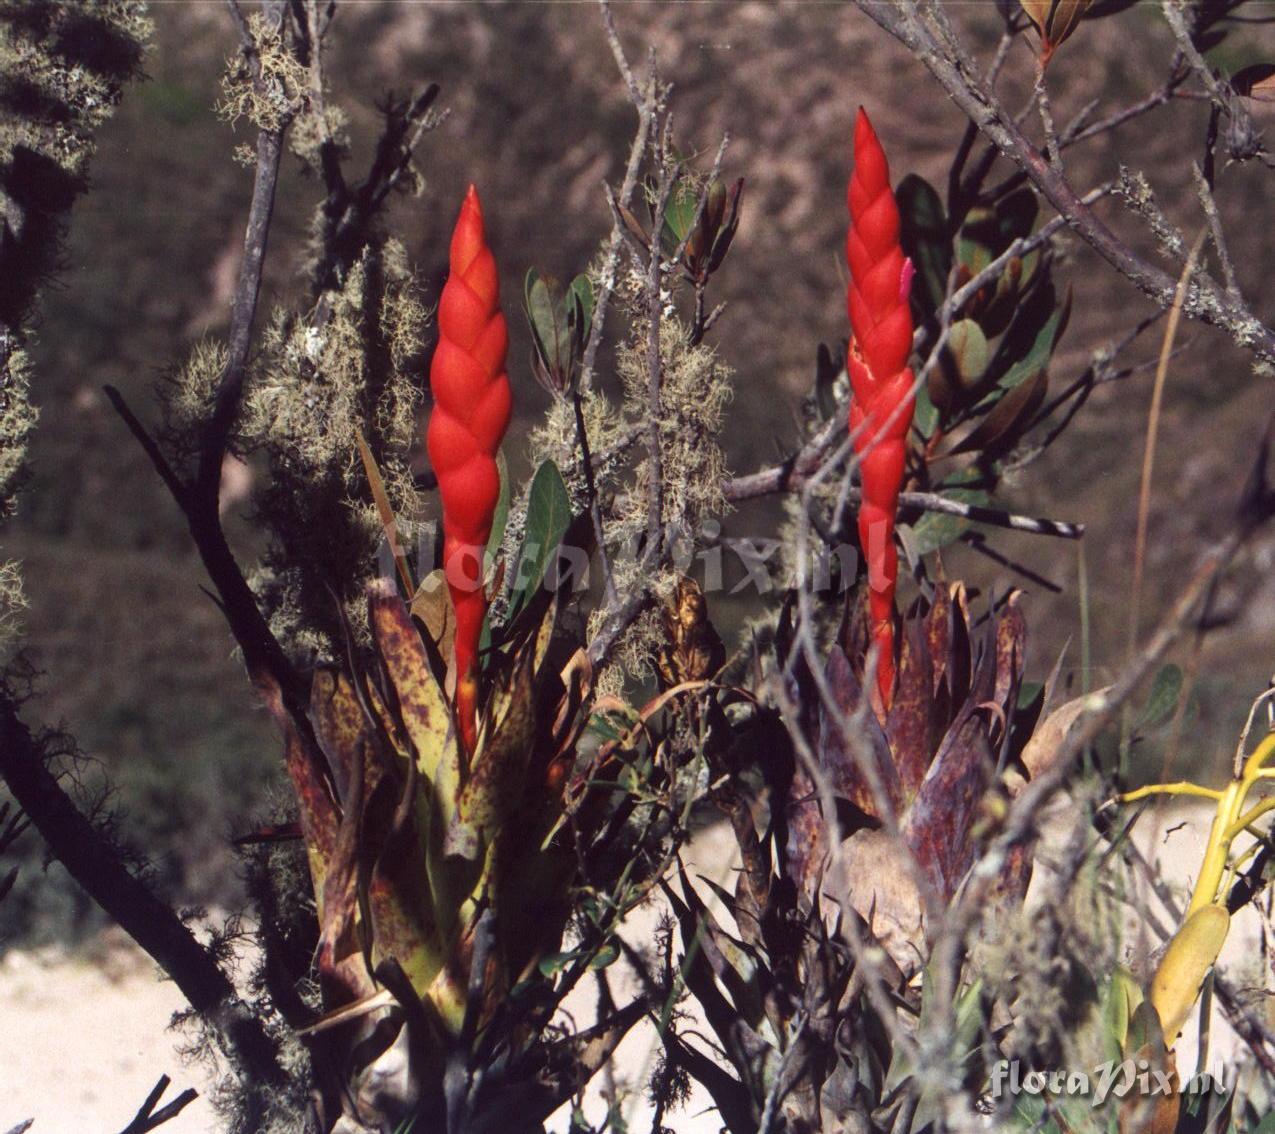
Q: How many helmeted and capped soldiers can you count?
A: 0